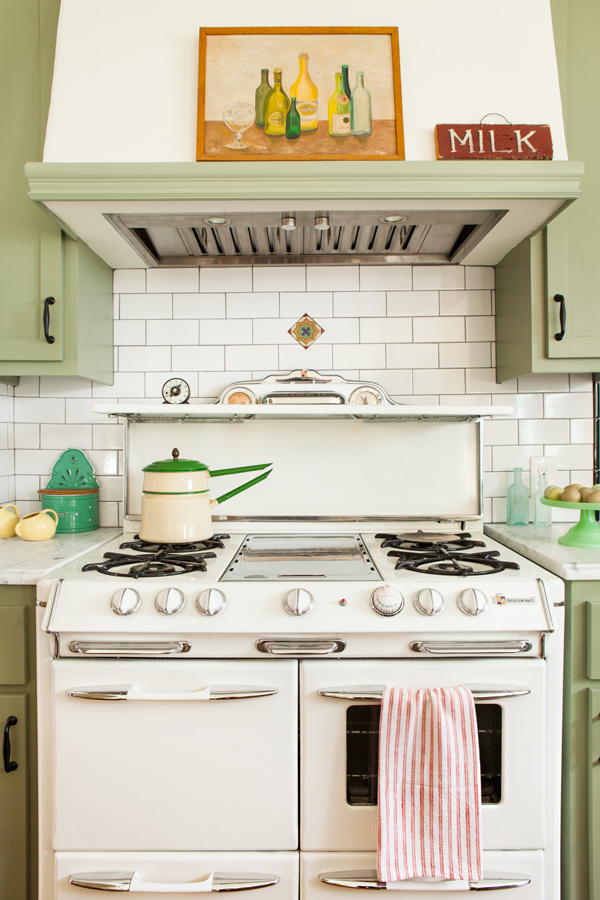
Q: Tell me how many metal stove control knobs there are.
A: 7